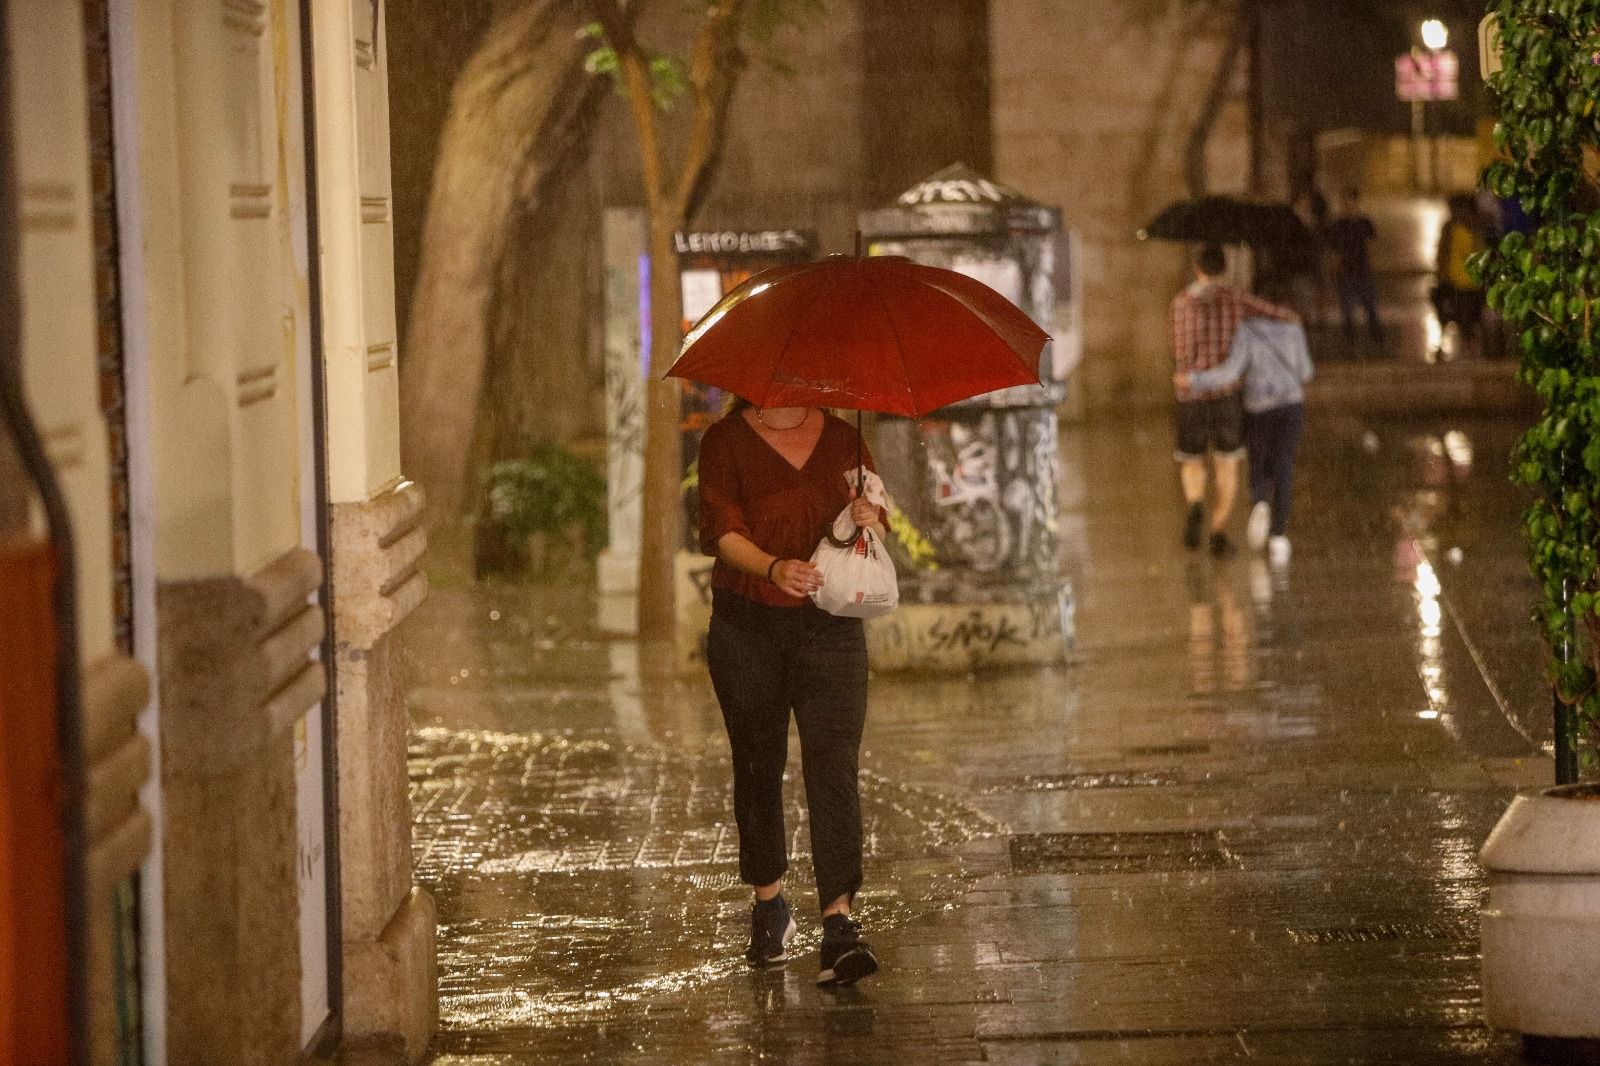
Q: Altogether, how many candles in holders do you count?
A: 0